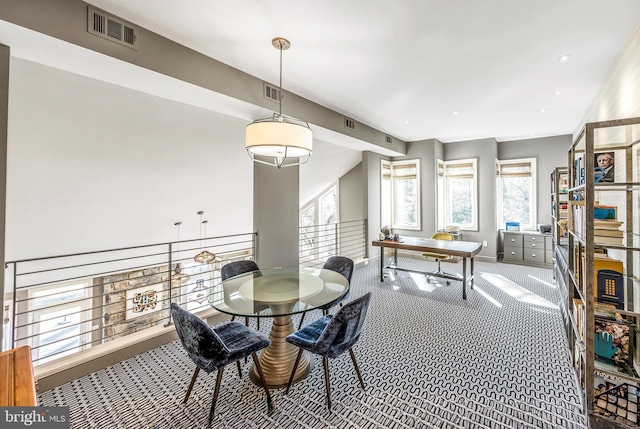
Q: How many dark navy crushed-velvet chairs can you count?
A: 4